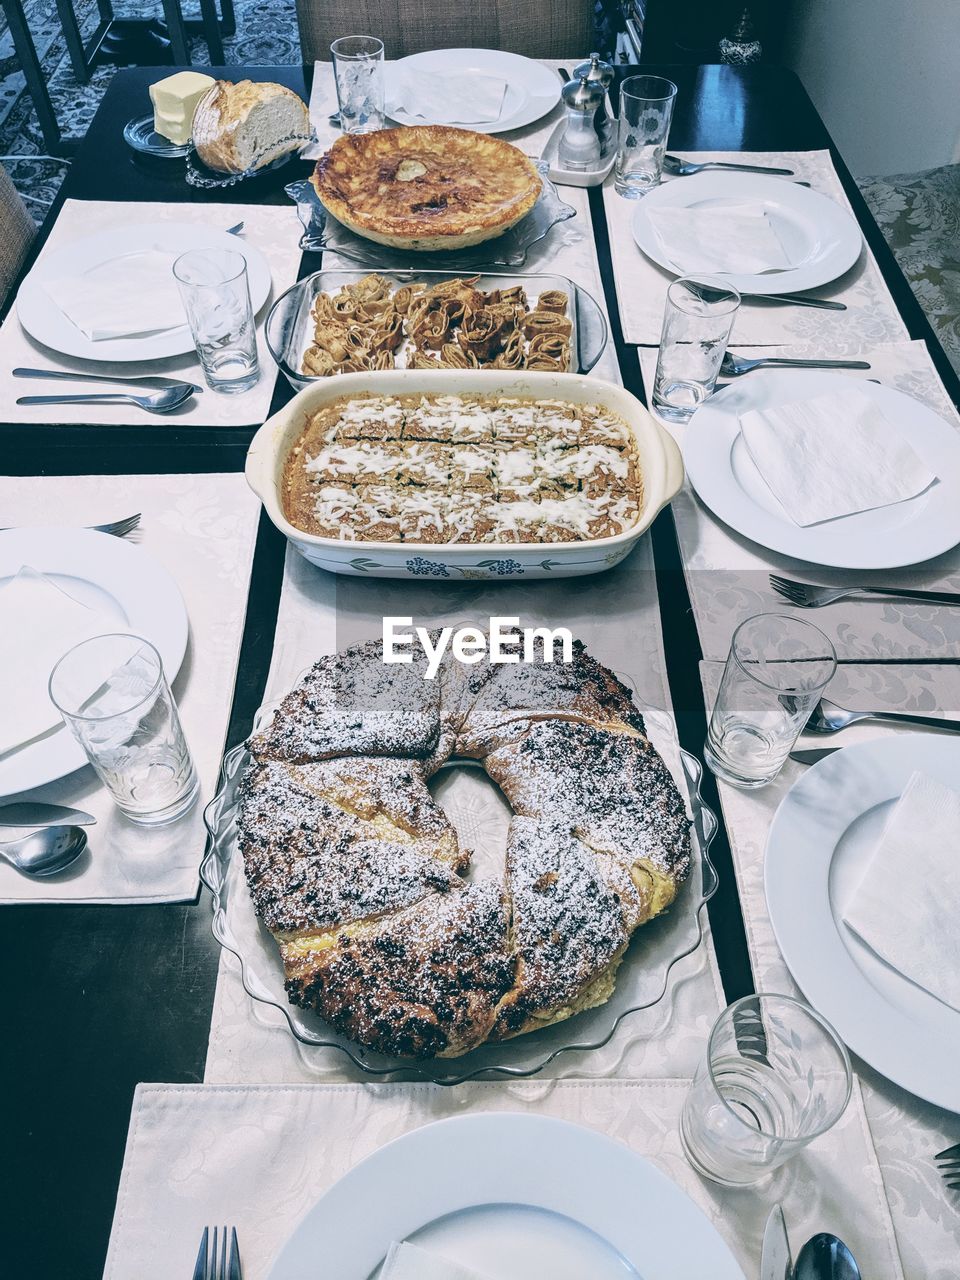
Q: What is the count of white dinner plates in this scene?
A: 7